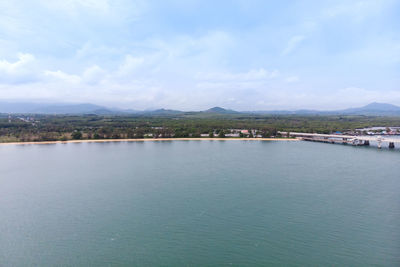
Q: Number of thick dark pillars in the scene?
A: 2